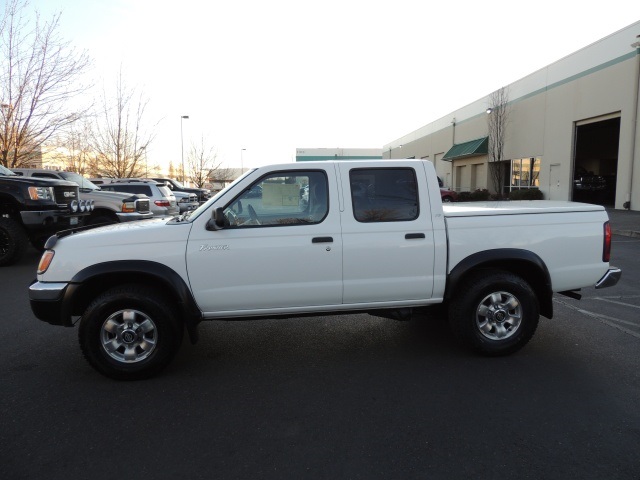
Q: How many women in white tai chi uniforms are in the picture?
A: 0